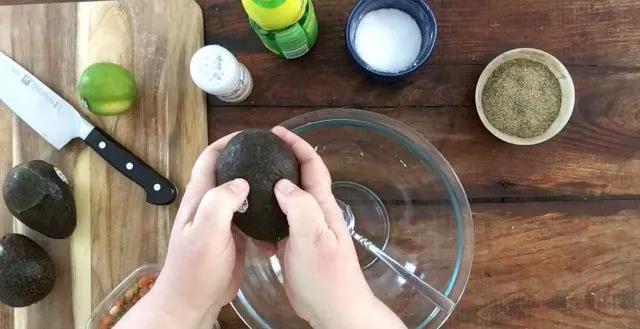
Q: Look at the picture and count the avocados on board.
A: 2